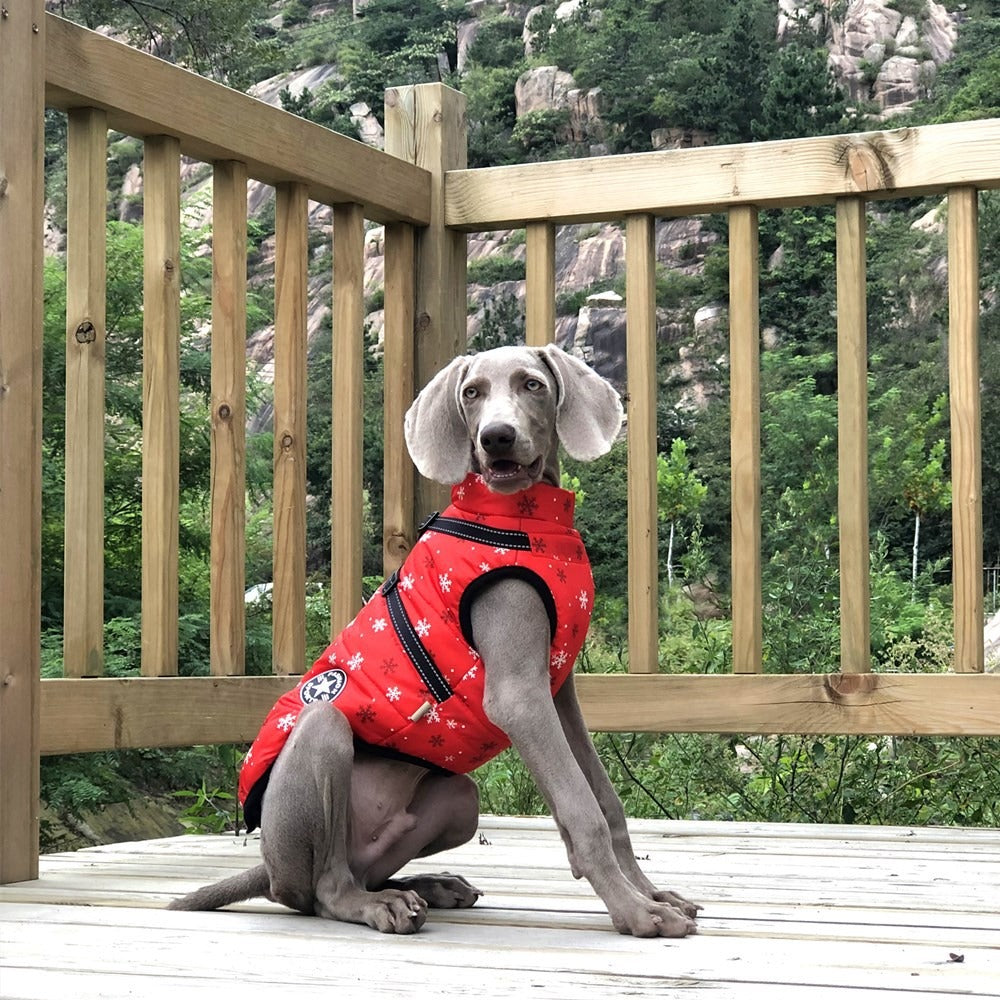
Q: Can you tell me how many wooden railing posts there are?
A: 13